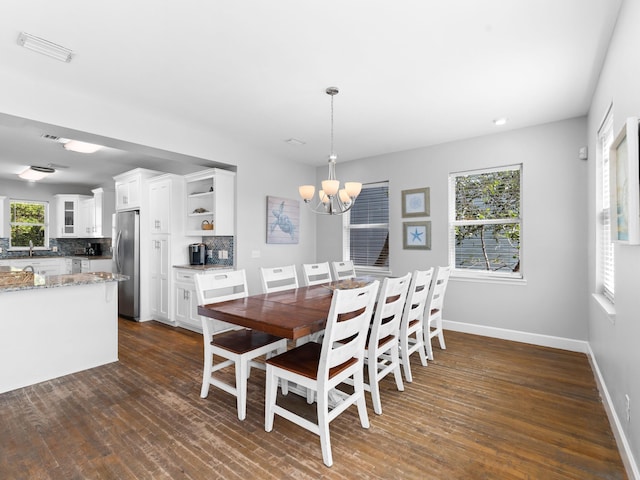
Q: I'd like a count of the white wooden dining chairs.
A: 8